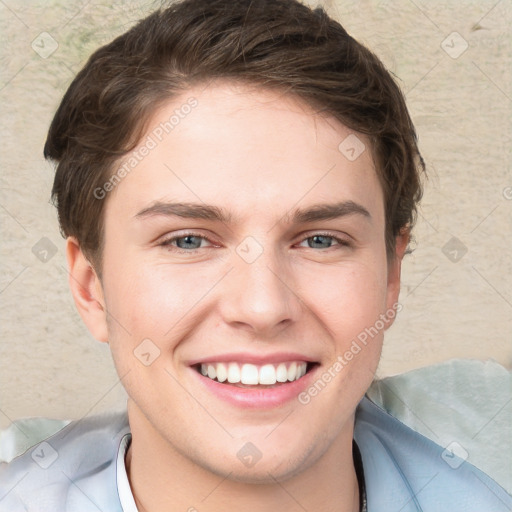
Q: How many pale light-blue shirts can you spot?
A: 1